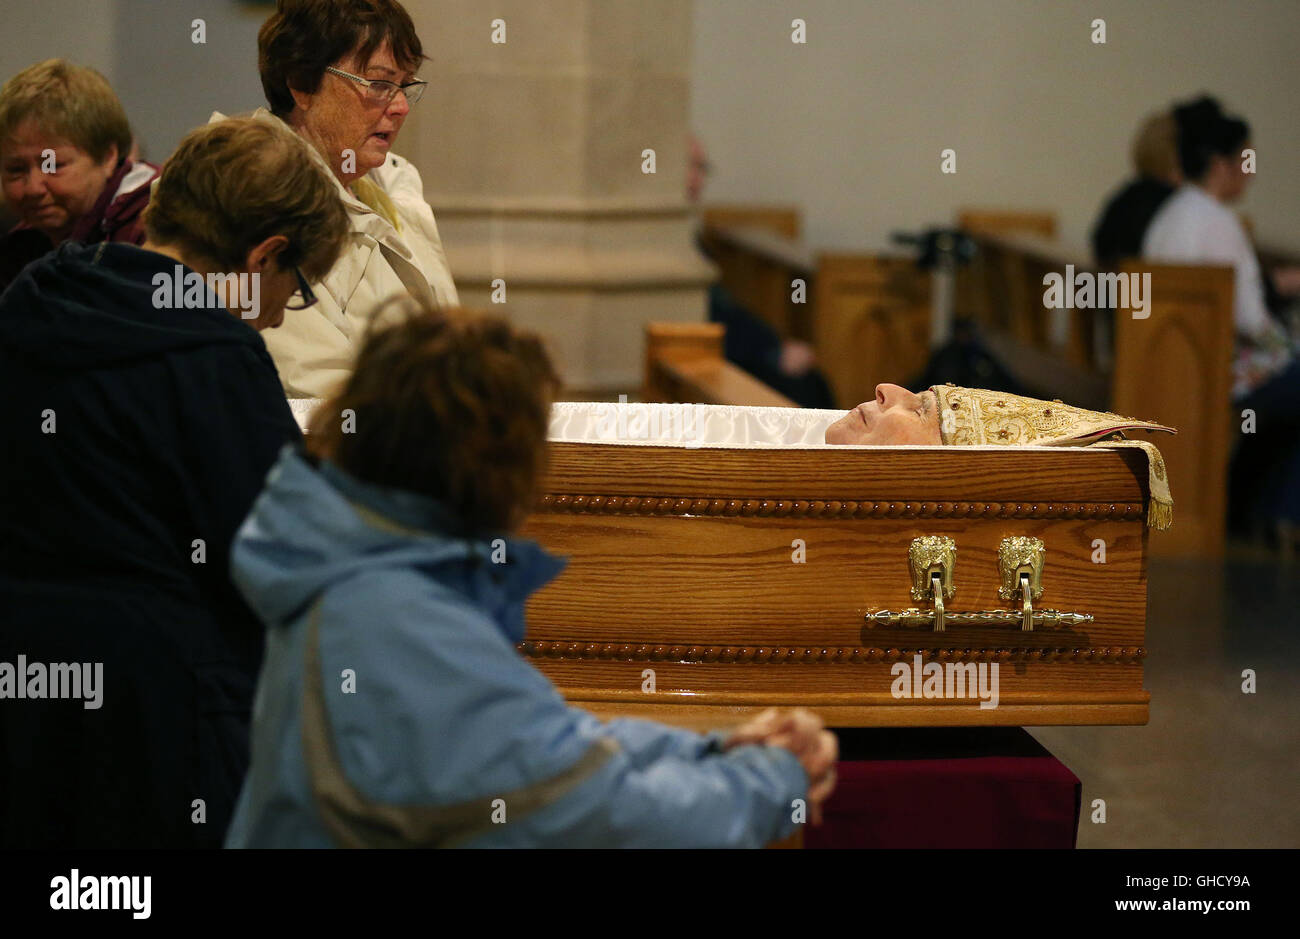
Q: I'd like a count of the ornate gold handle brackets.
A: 2